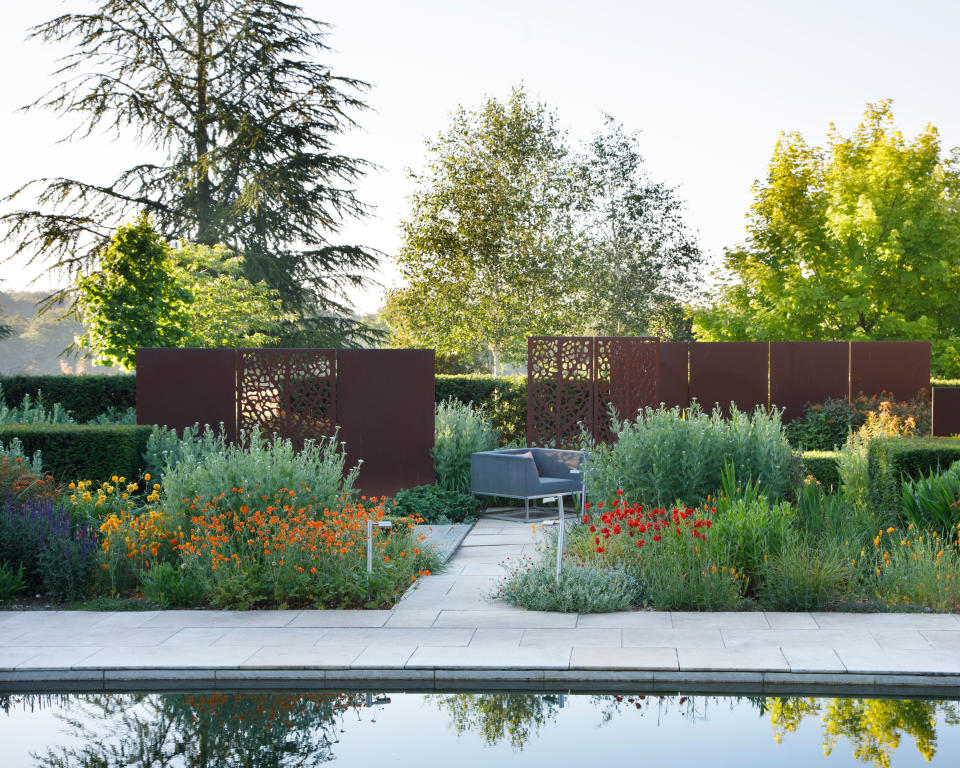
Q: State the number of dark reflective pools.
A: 1